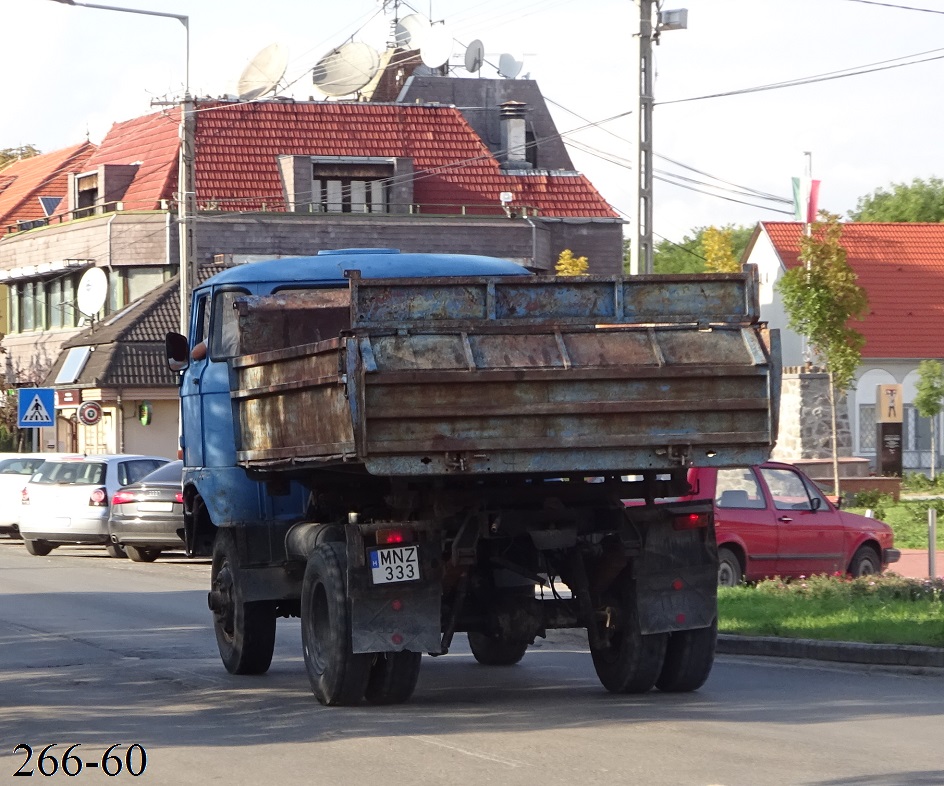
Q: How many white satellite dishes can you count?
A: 7